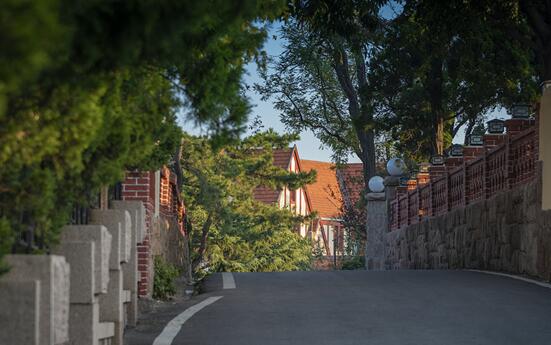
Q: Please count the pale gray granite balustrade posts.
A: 4